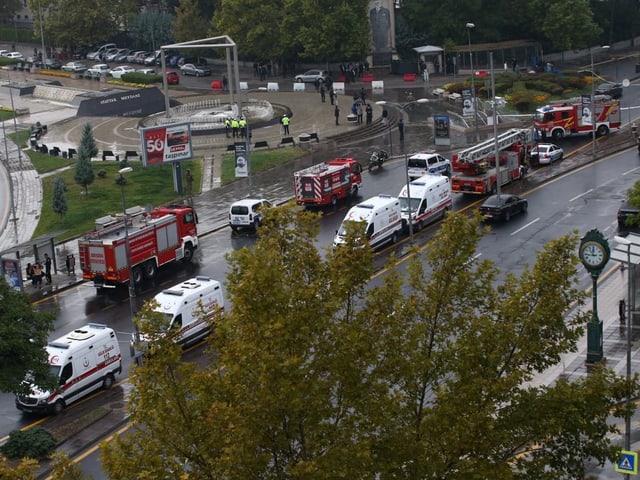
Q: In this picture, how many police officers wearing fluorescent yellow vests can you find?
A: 4